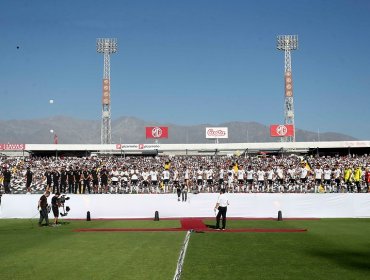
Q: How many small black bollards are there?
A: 3